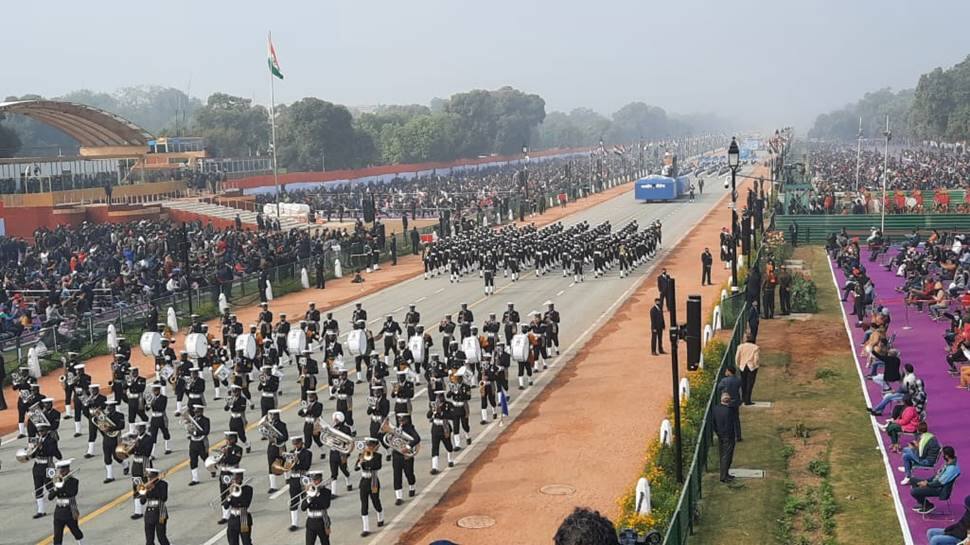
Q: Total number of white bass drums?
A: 8